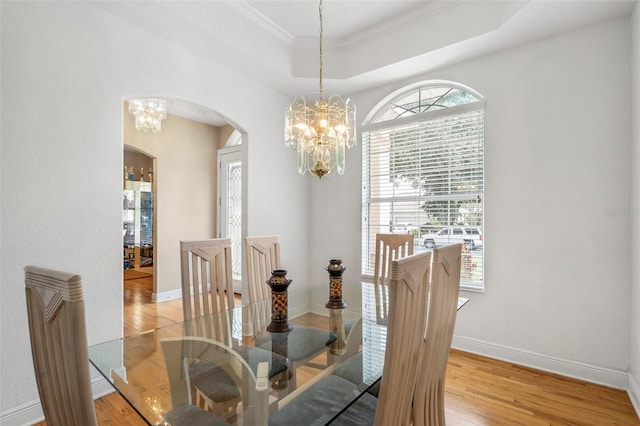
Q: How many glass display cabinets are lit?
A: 1